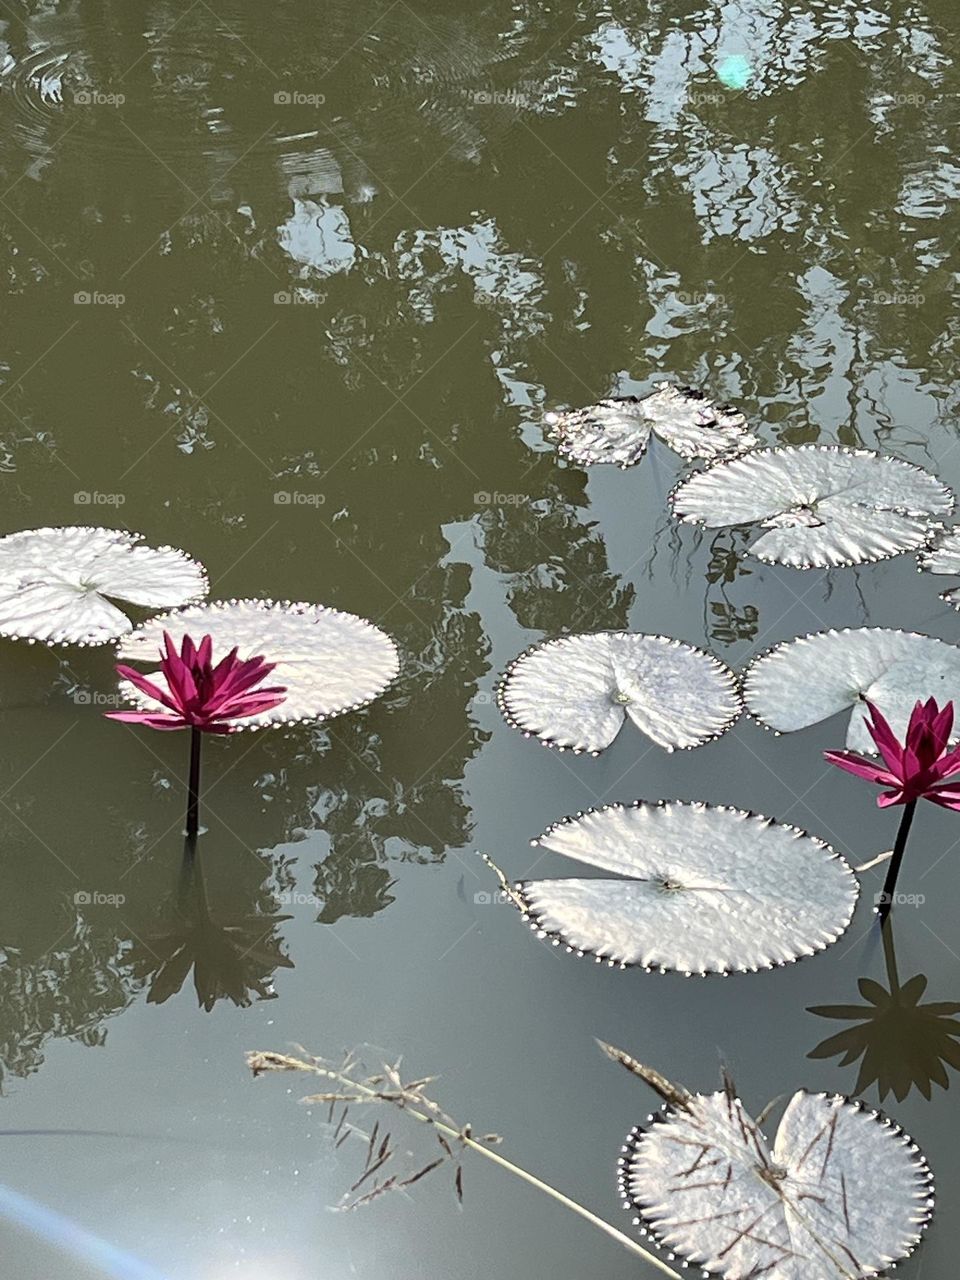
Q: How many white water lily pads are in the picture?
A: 9